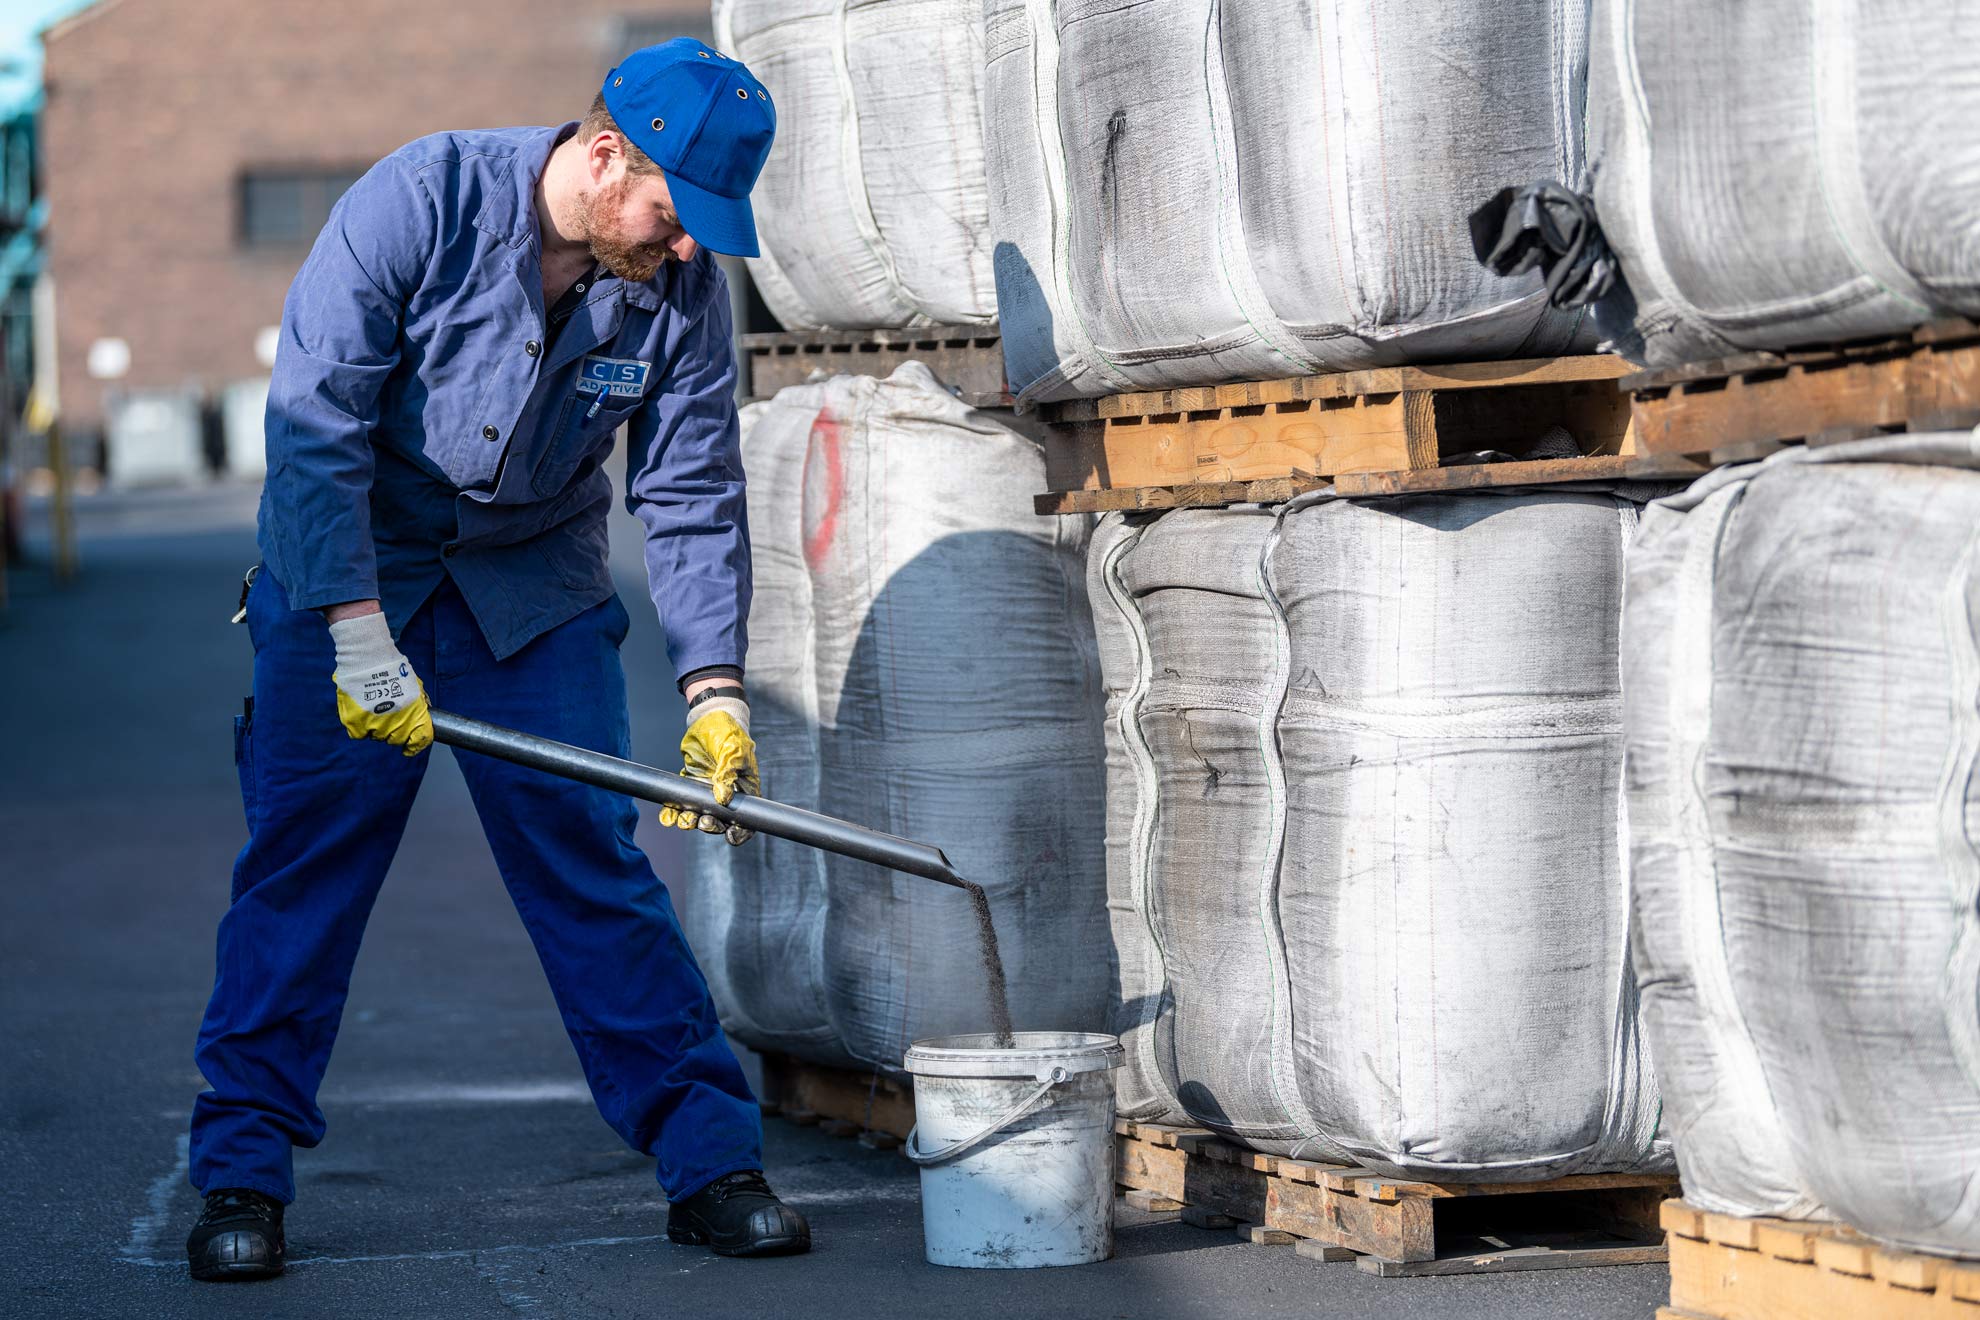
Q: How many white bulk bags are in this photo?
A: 6